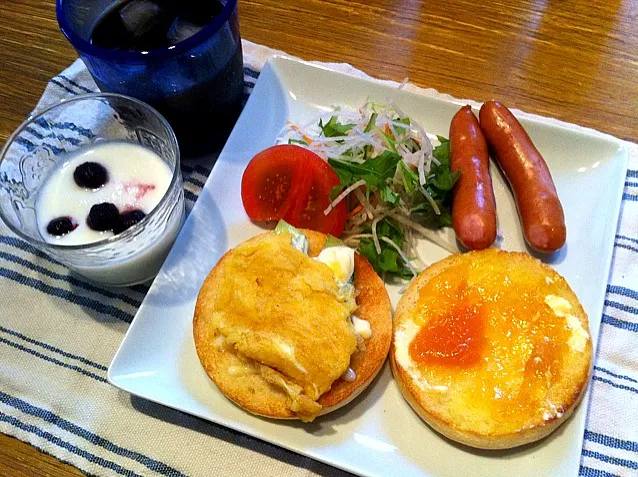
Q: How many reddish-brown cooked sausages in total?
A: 2